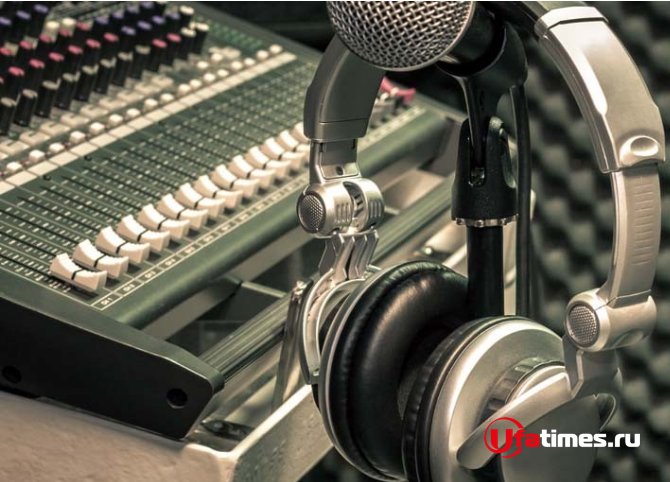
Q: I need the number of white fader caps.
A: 14